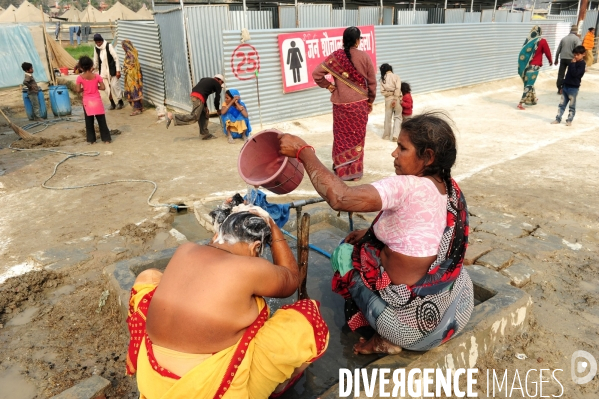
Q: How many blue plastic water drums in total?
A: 2